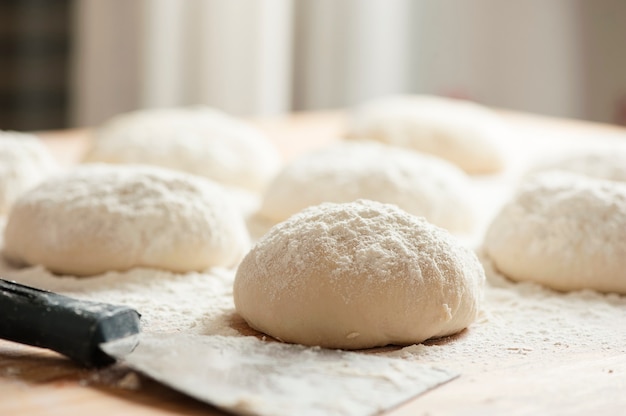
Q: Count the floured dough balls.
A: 8